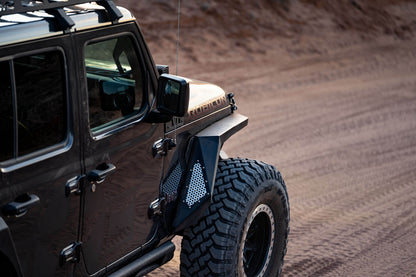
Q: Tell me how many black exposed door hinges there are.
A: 4